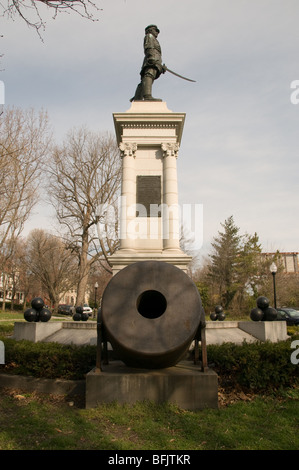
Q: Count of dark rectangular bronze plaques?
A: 1